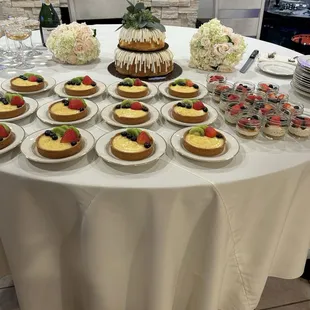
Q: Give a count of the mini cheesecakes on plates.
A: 12